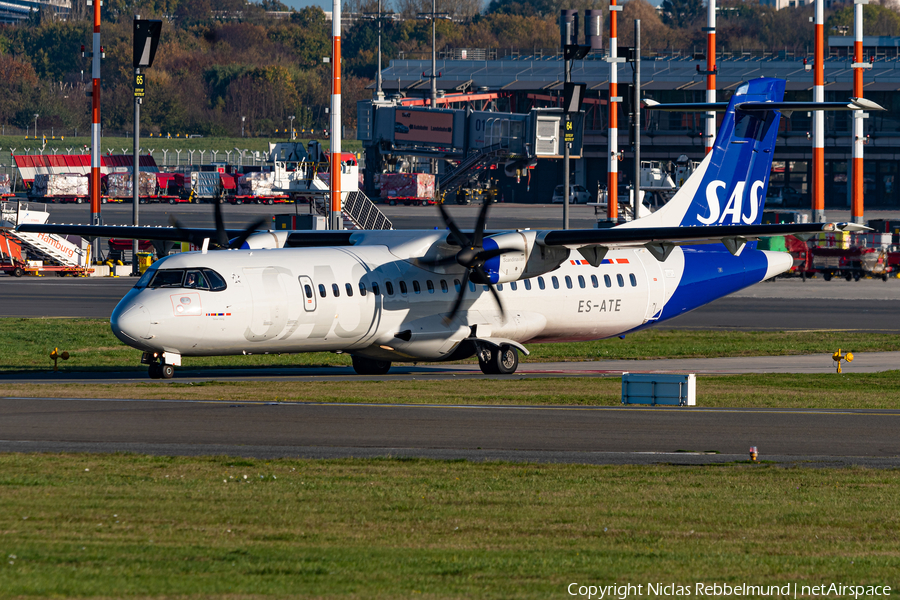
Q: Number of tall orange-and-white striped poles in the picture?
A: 6